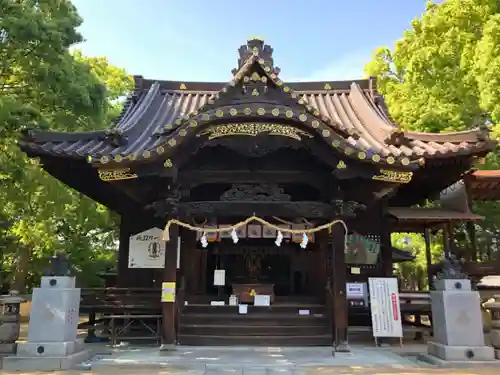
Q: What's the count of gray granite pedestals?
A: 2